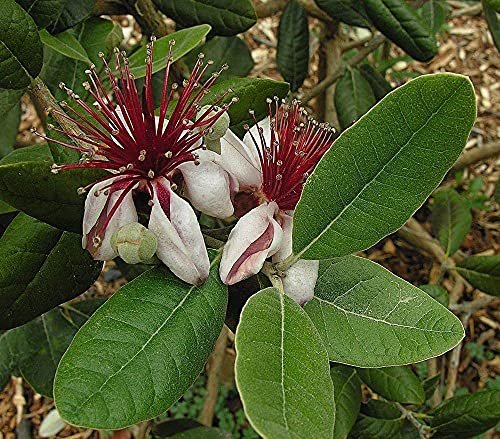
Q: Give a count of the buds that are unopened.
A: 2